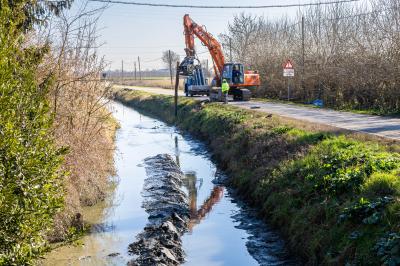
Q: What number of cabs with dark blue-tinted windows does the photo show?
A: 1